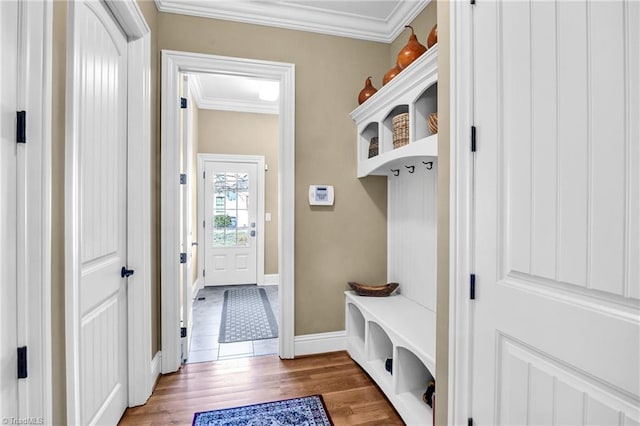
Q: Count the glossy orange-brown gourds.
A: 4